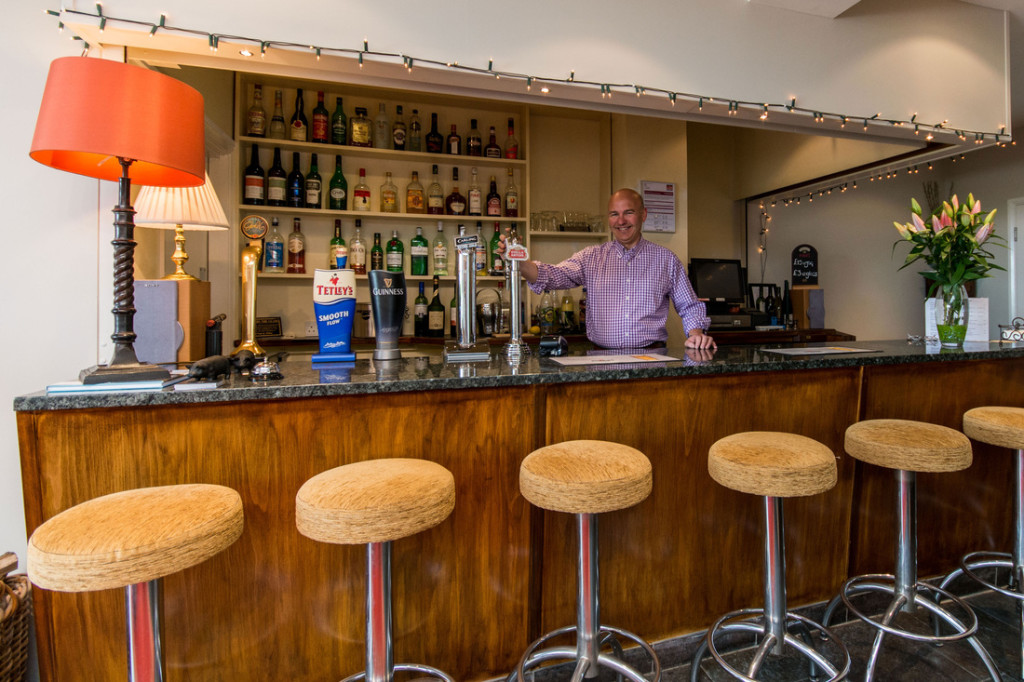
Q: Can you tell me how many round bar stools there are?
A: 6